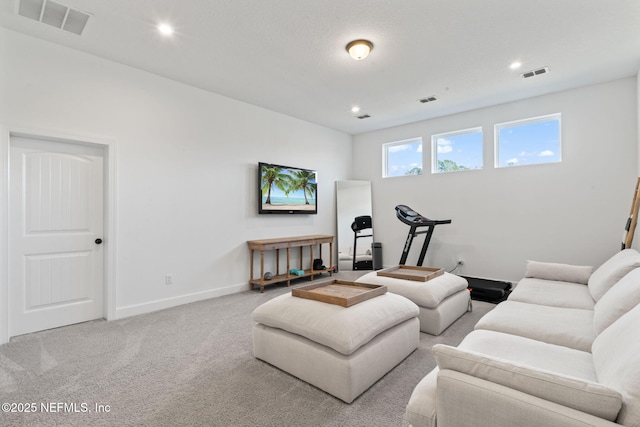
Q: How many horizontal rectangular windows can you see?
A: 3